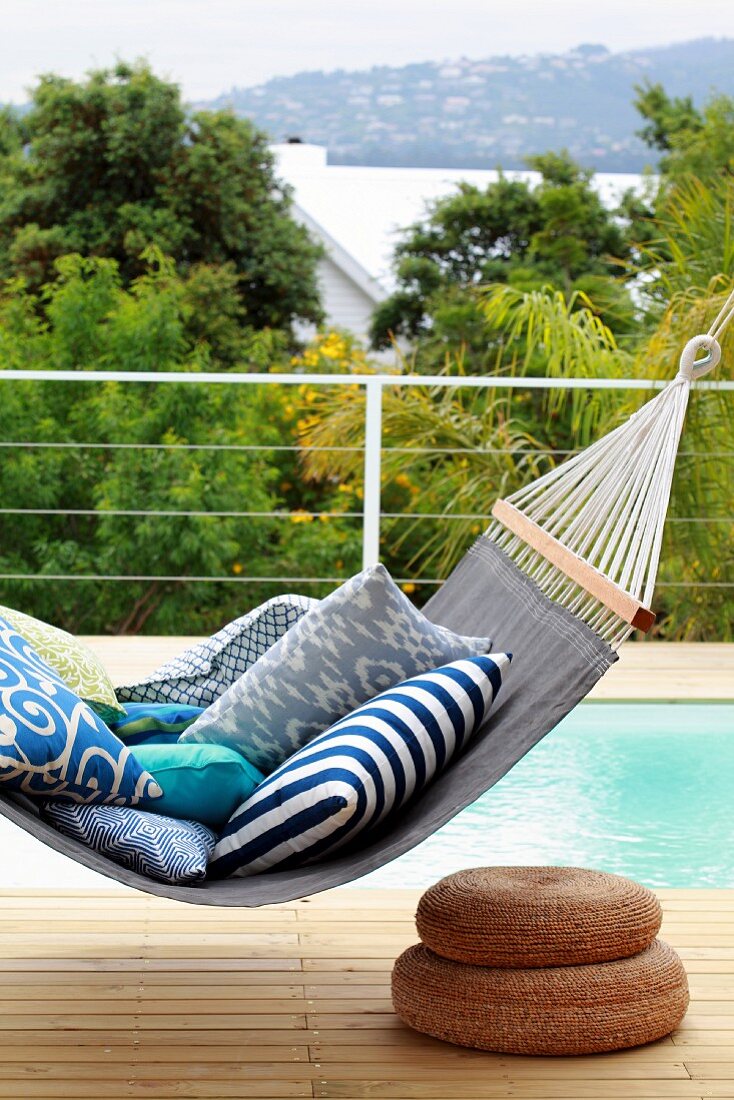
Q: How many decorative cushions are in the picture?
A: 8